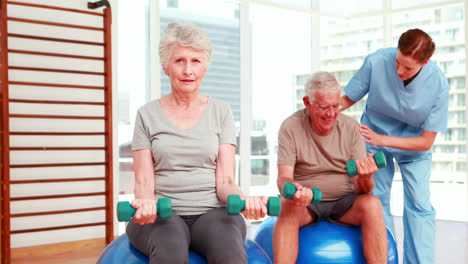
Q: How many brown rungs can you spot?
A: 15